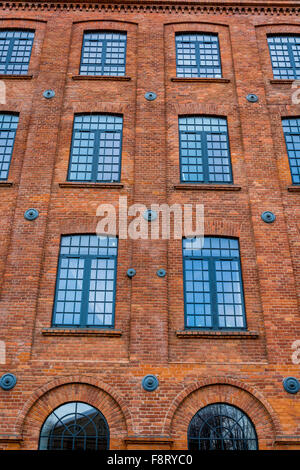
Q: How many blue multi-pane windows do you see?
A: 12